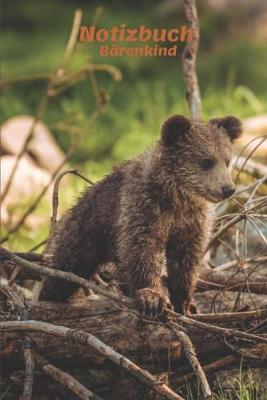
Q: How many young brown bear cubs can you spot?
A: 1